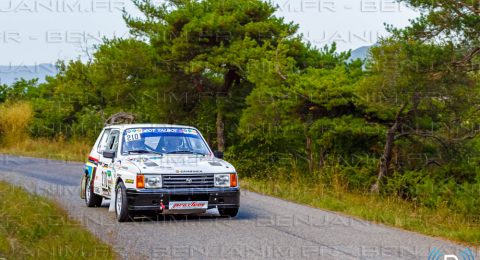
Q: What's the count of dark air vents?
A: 2